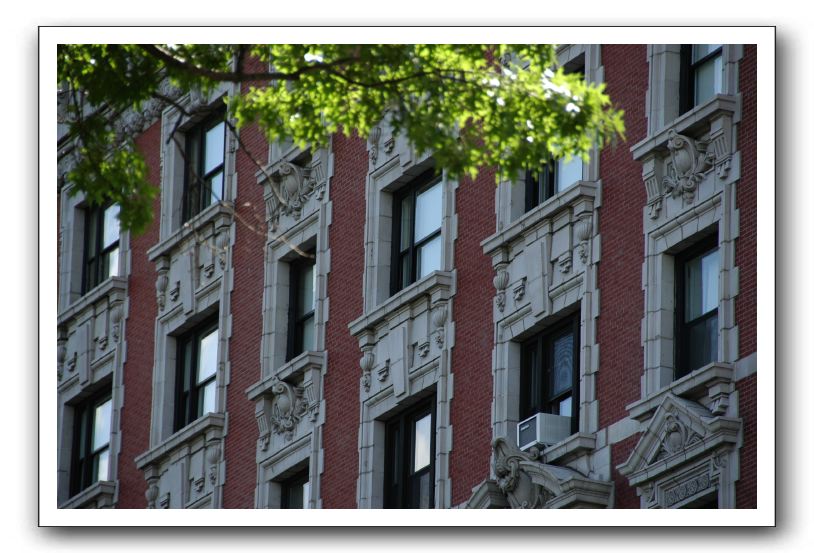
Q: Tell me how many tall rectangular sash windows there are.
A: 12